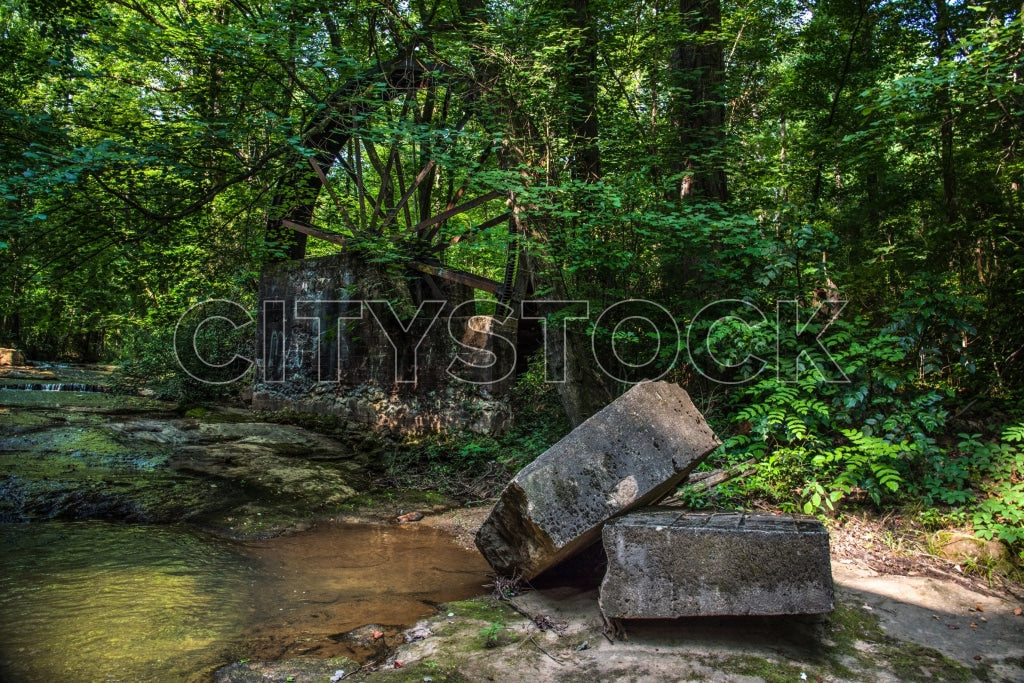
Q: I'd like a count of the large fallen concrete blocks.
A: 2